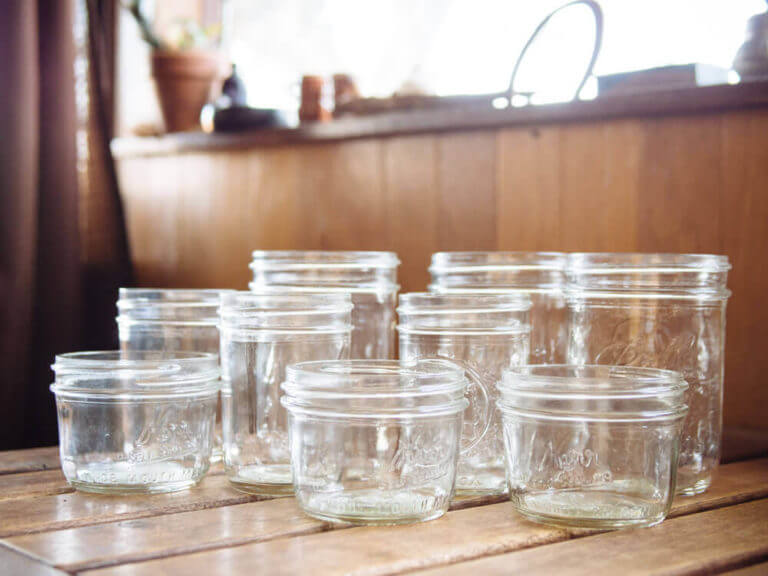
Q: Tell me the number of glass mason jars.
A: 9